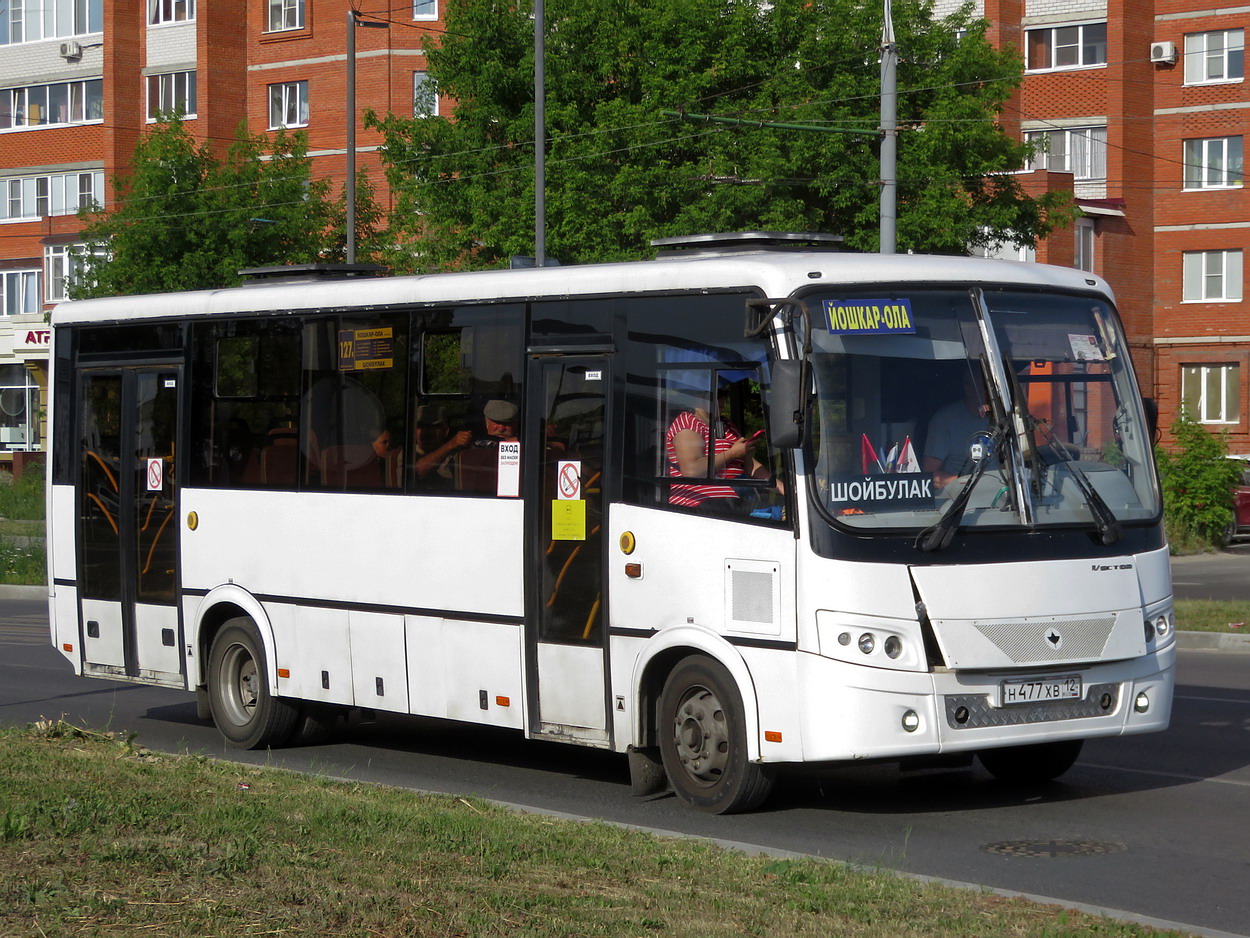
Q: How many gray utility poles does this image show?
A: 3